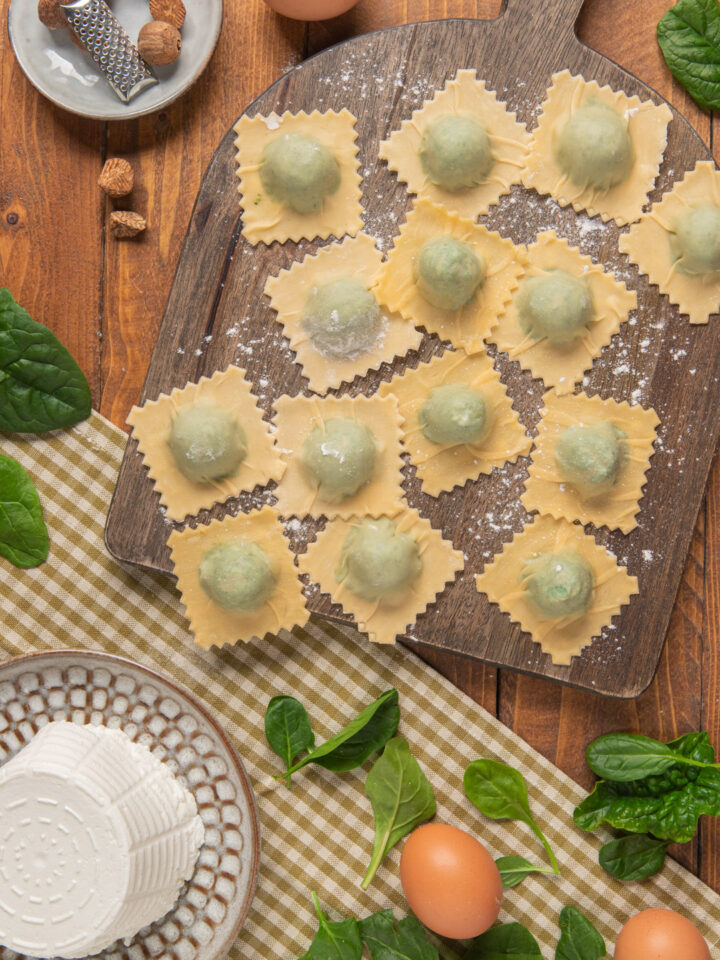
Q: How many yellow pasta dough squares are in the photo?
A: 14